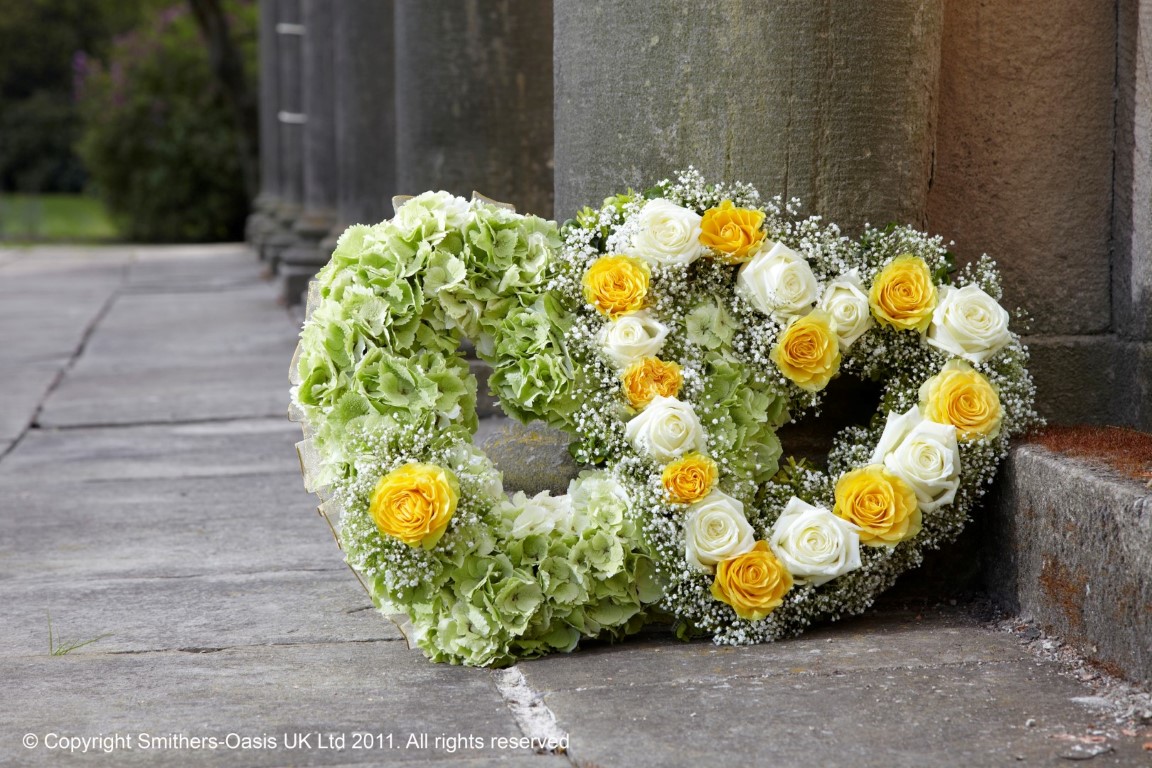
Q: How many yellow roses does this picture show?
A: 10